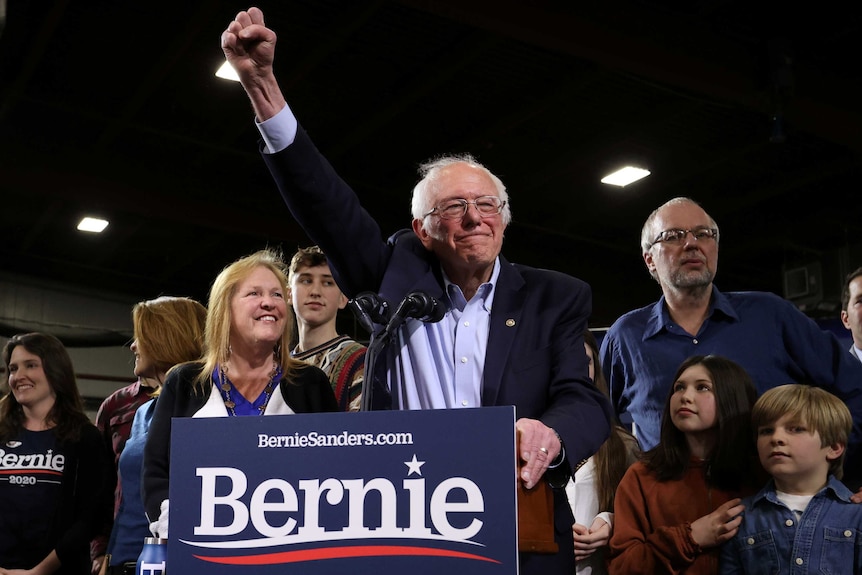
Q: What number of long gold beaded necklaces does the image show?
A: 1